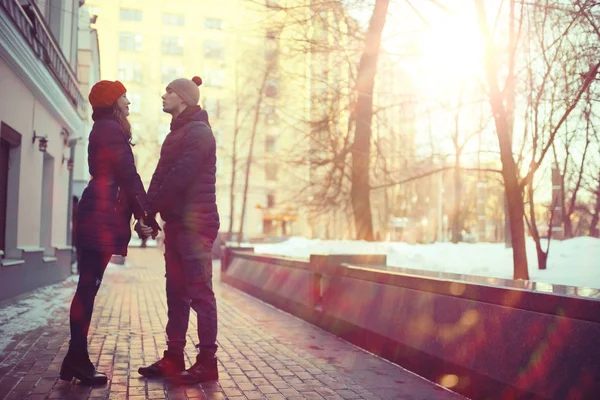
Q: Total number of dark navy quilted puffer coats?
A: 2